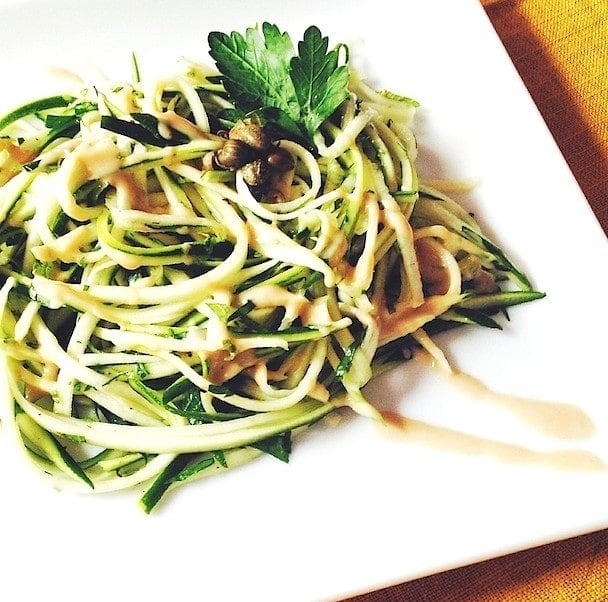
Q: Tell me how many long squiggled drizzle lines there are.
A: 2